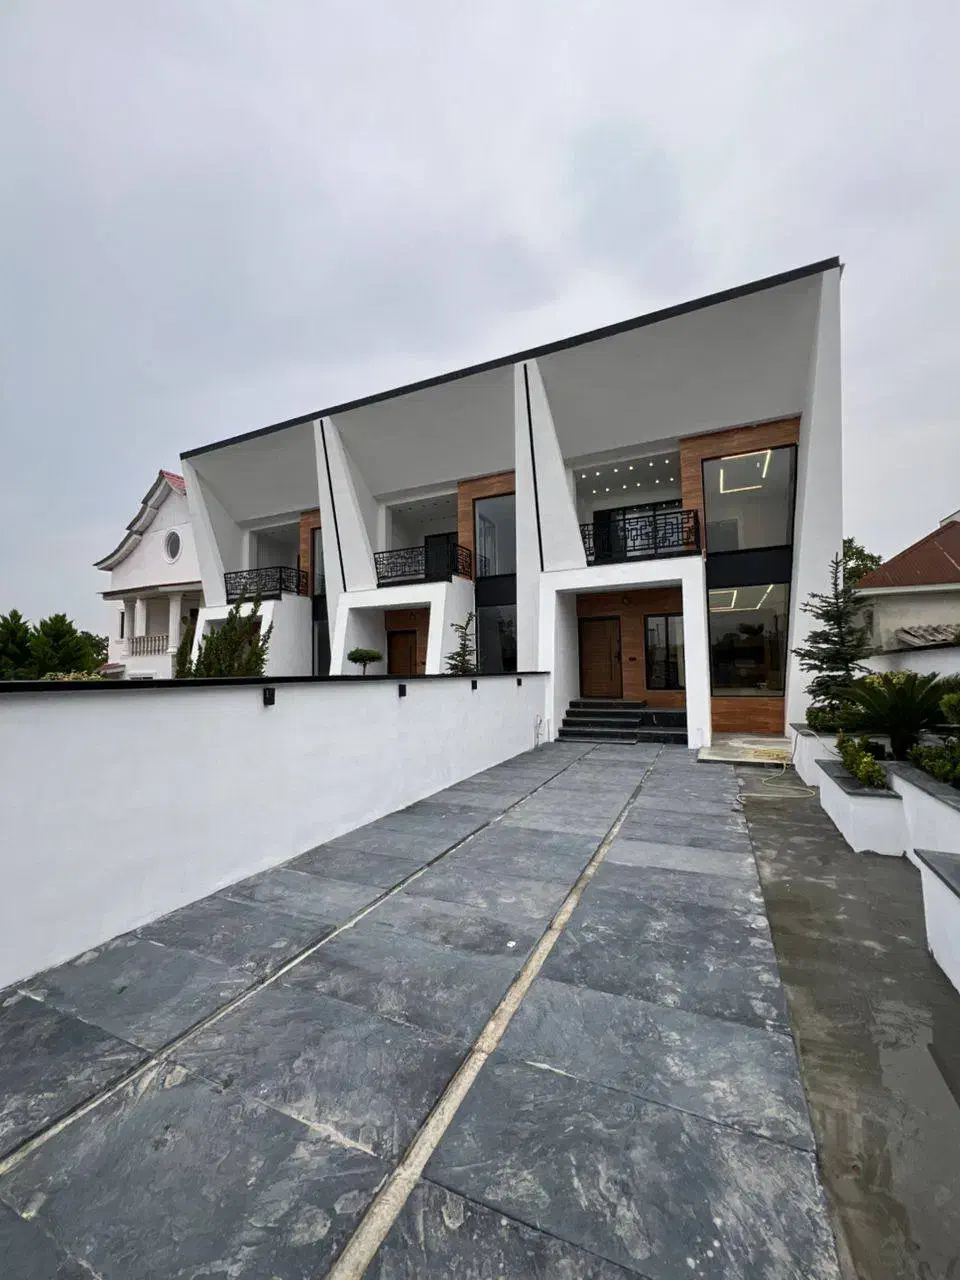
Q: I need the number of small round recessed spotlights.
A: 12